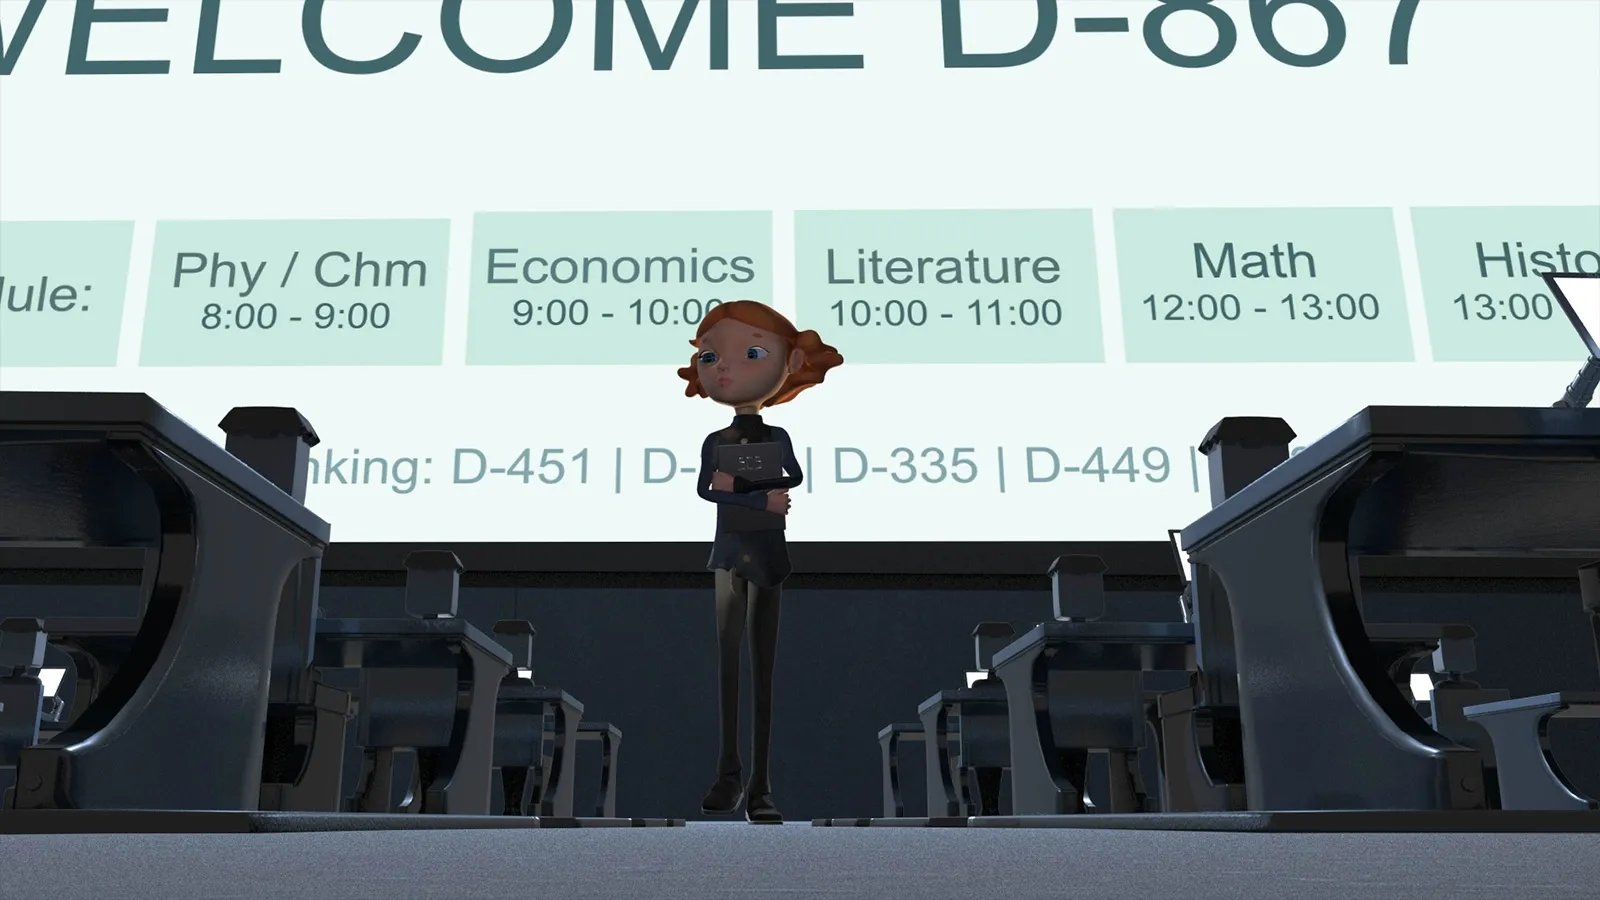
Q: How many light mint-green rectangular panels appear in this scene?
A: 6